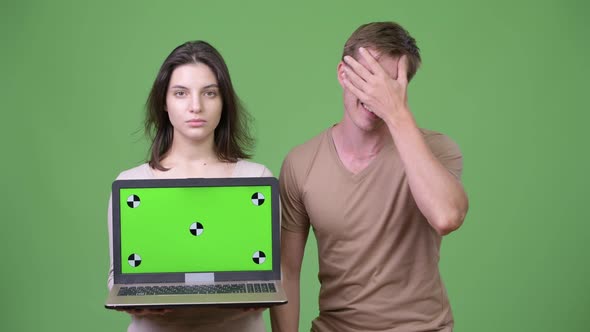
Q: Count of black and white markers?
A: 5